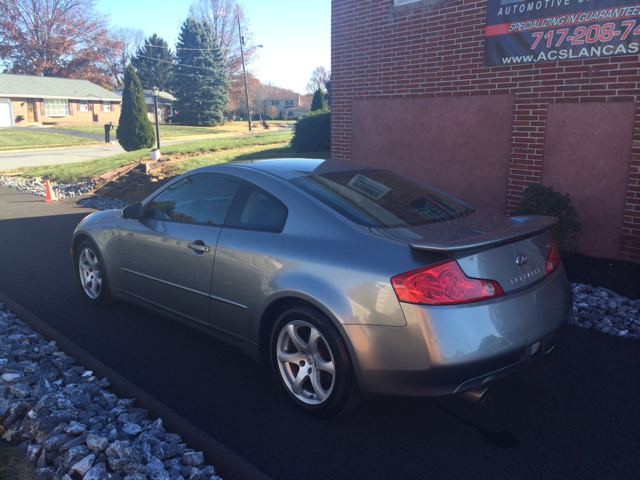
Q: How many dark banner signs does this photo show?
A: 1